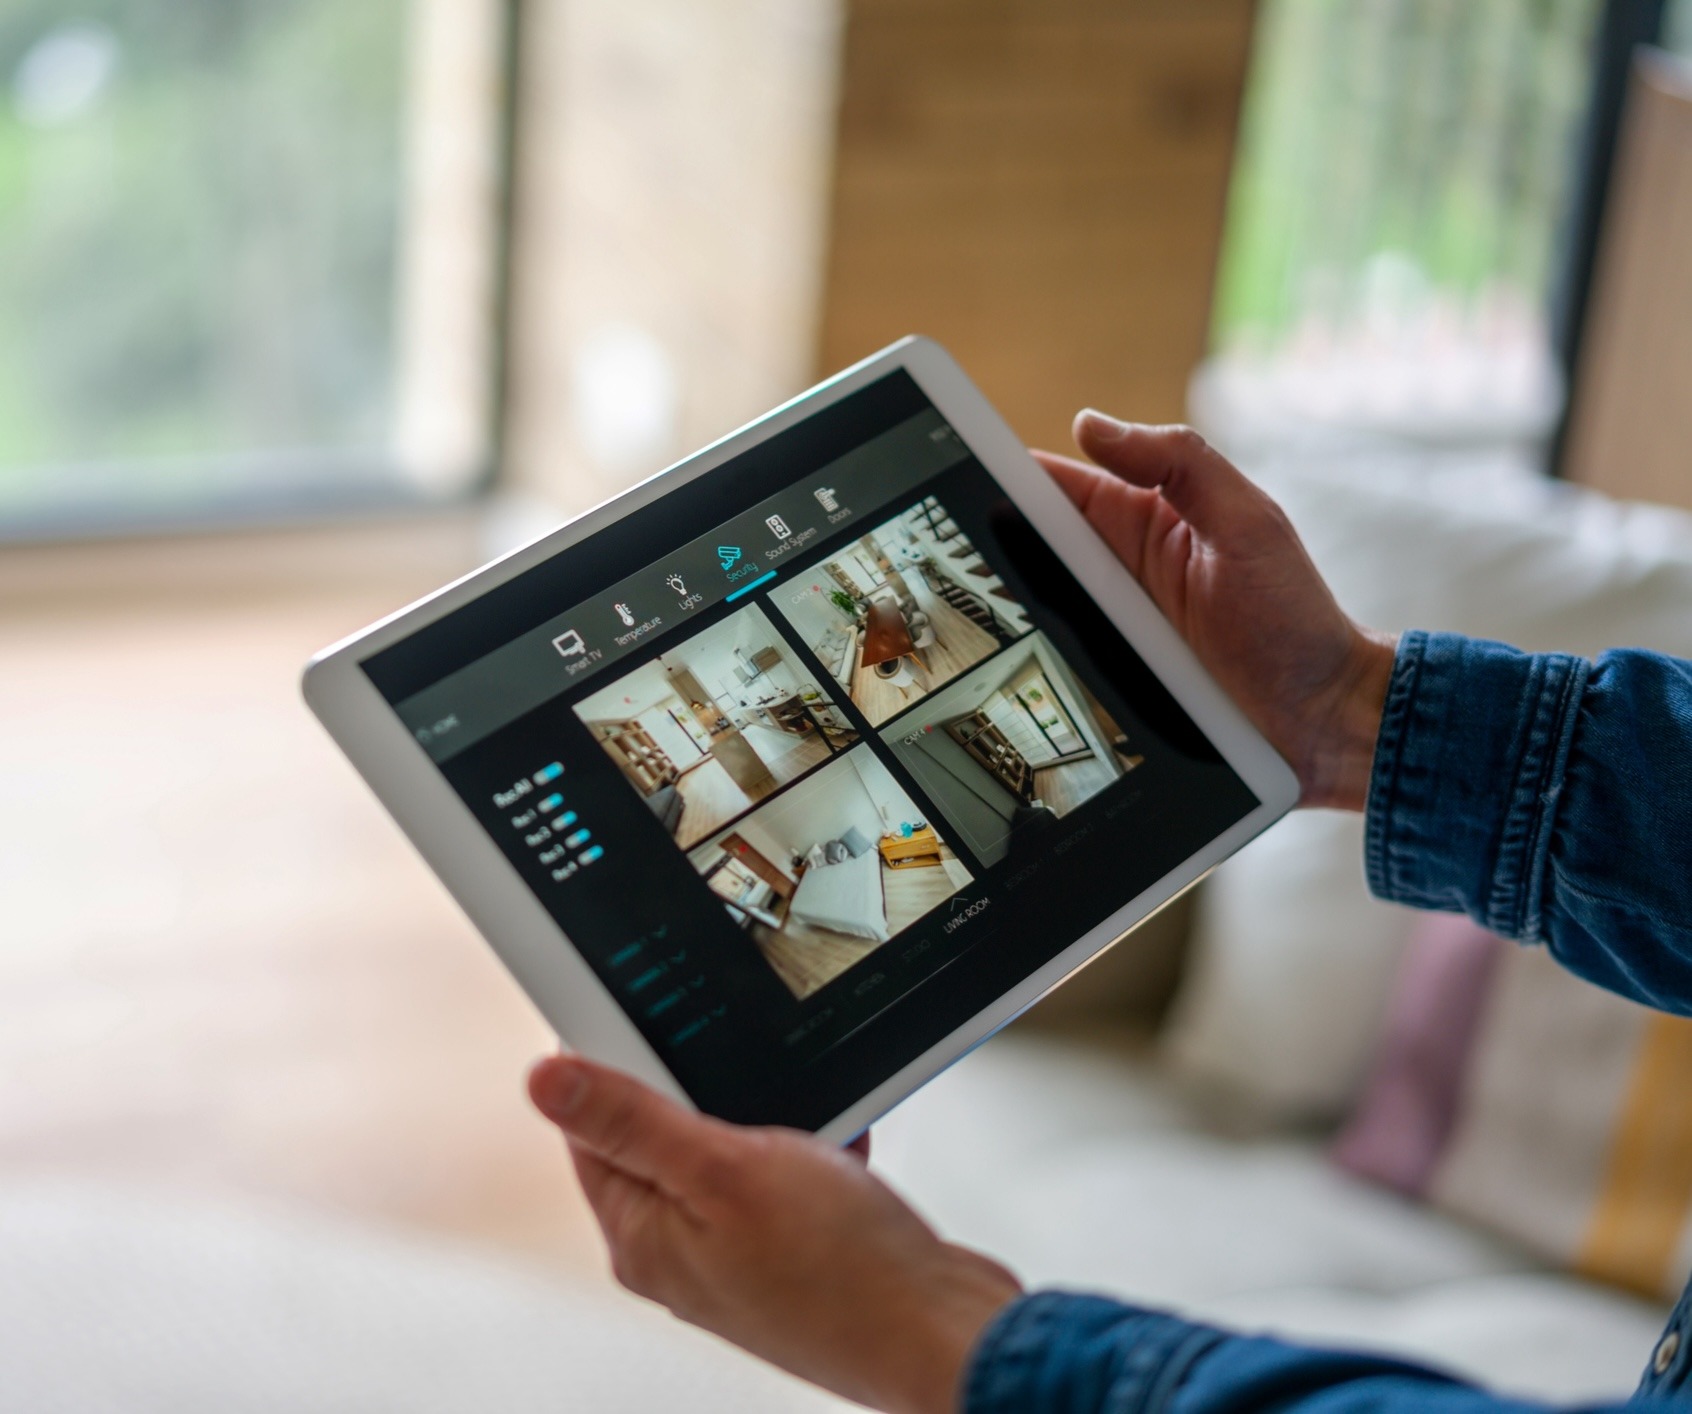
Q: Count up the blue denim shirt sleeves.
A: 2